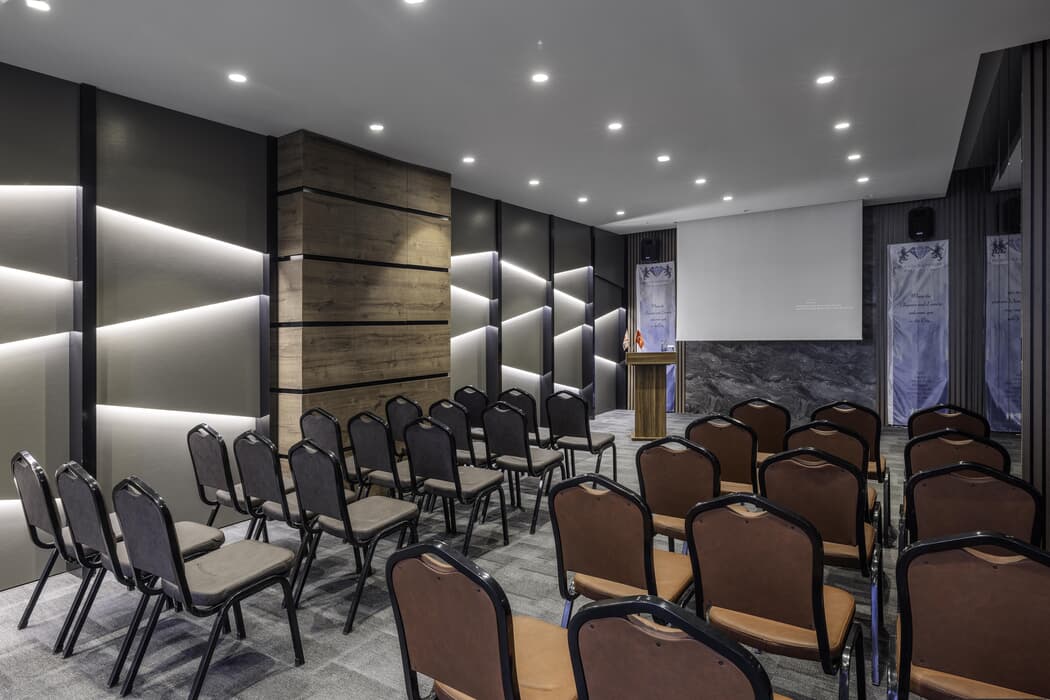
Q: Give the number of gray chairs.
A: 15